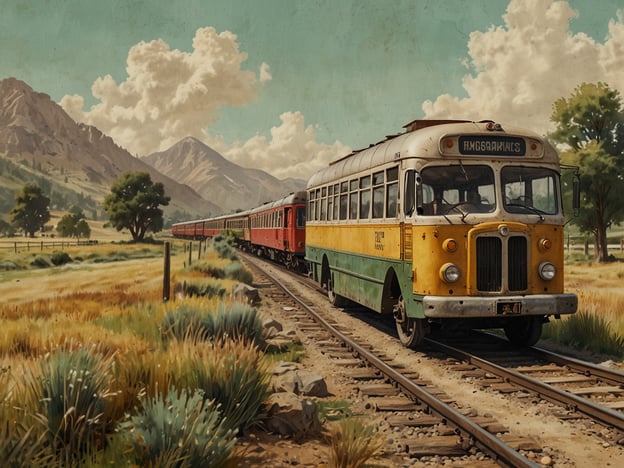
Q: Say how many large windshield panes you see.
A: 2